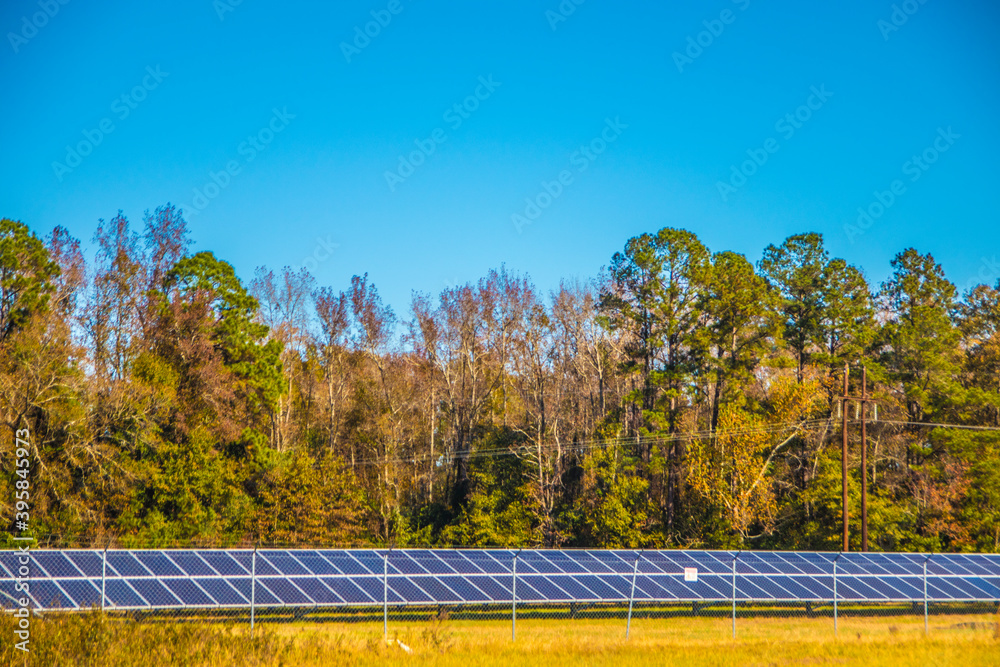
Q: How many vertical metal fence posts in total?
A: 8